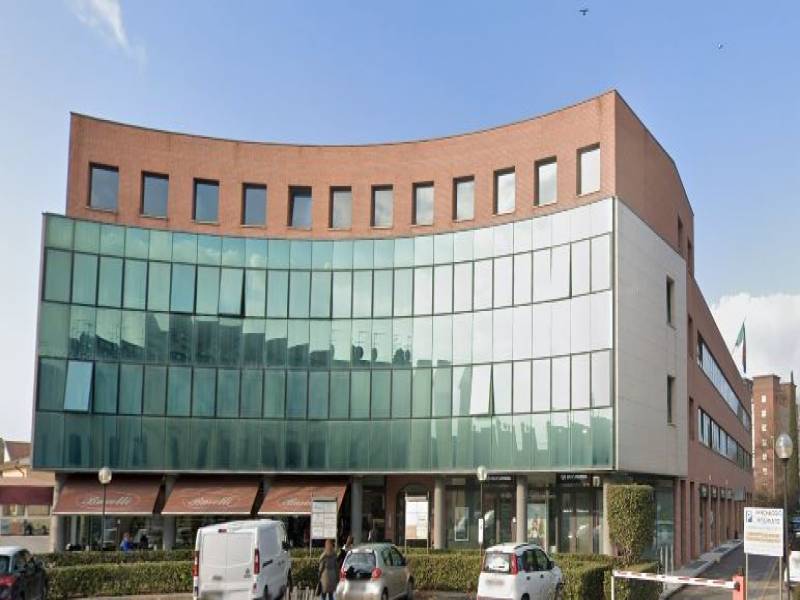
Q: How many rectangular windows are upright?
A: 12